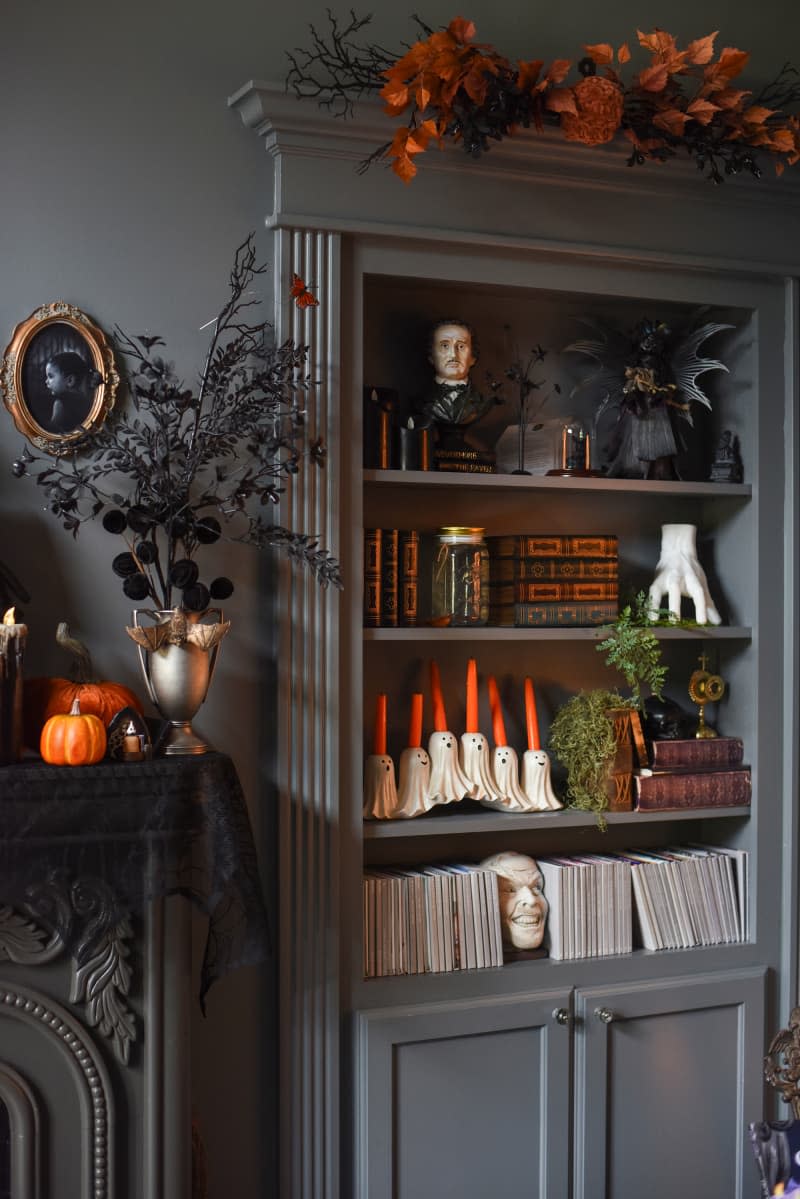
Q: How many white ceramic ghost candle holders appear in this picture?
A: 6